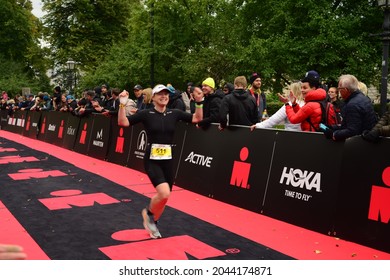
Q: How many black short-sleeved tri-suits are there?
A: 1